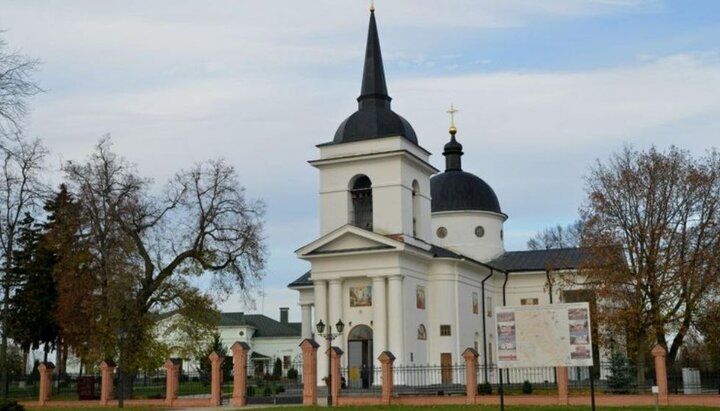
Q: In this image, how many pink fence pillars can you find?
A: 11